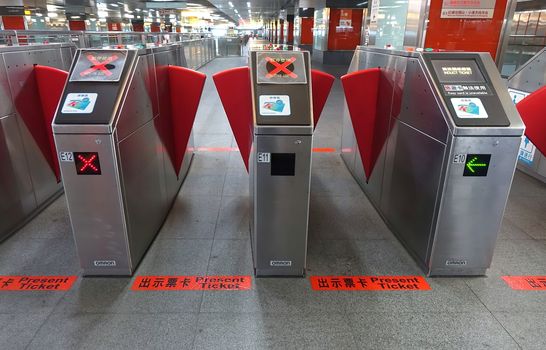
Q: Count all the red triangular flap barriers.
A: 6